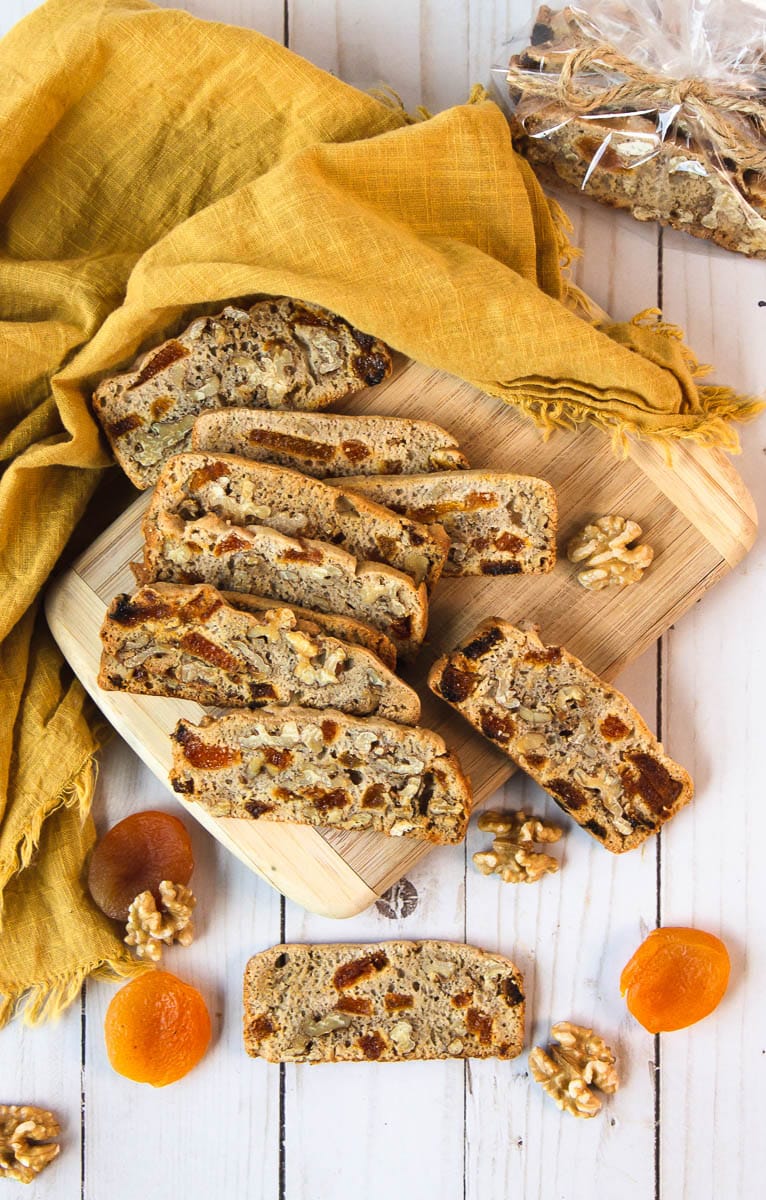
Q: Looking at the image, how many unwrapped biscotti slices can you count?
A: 10